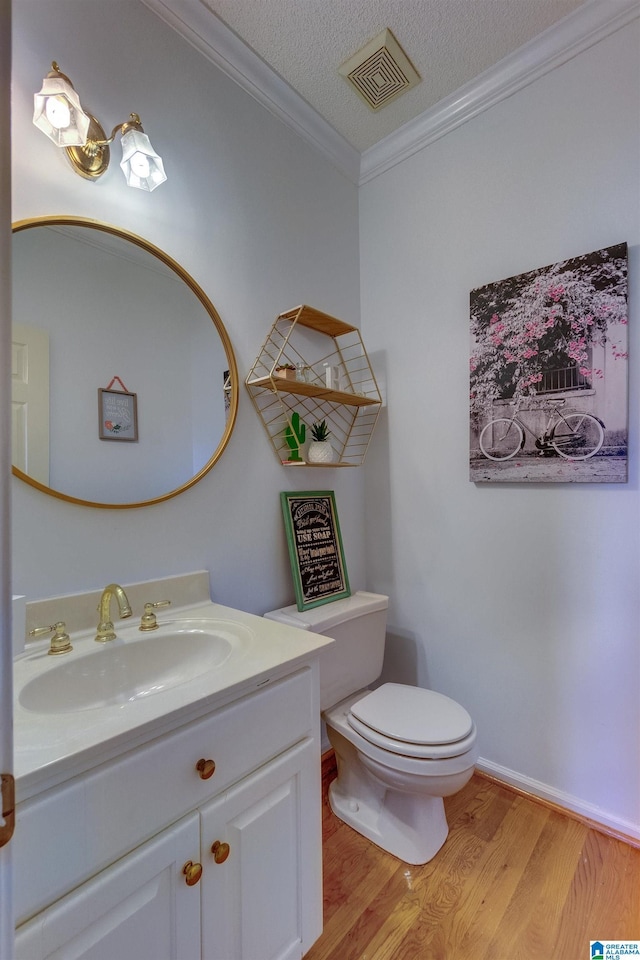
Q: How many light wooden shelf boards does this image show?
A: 3